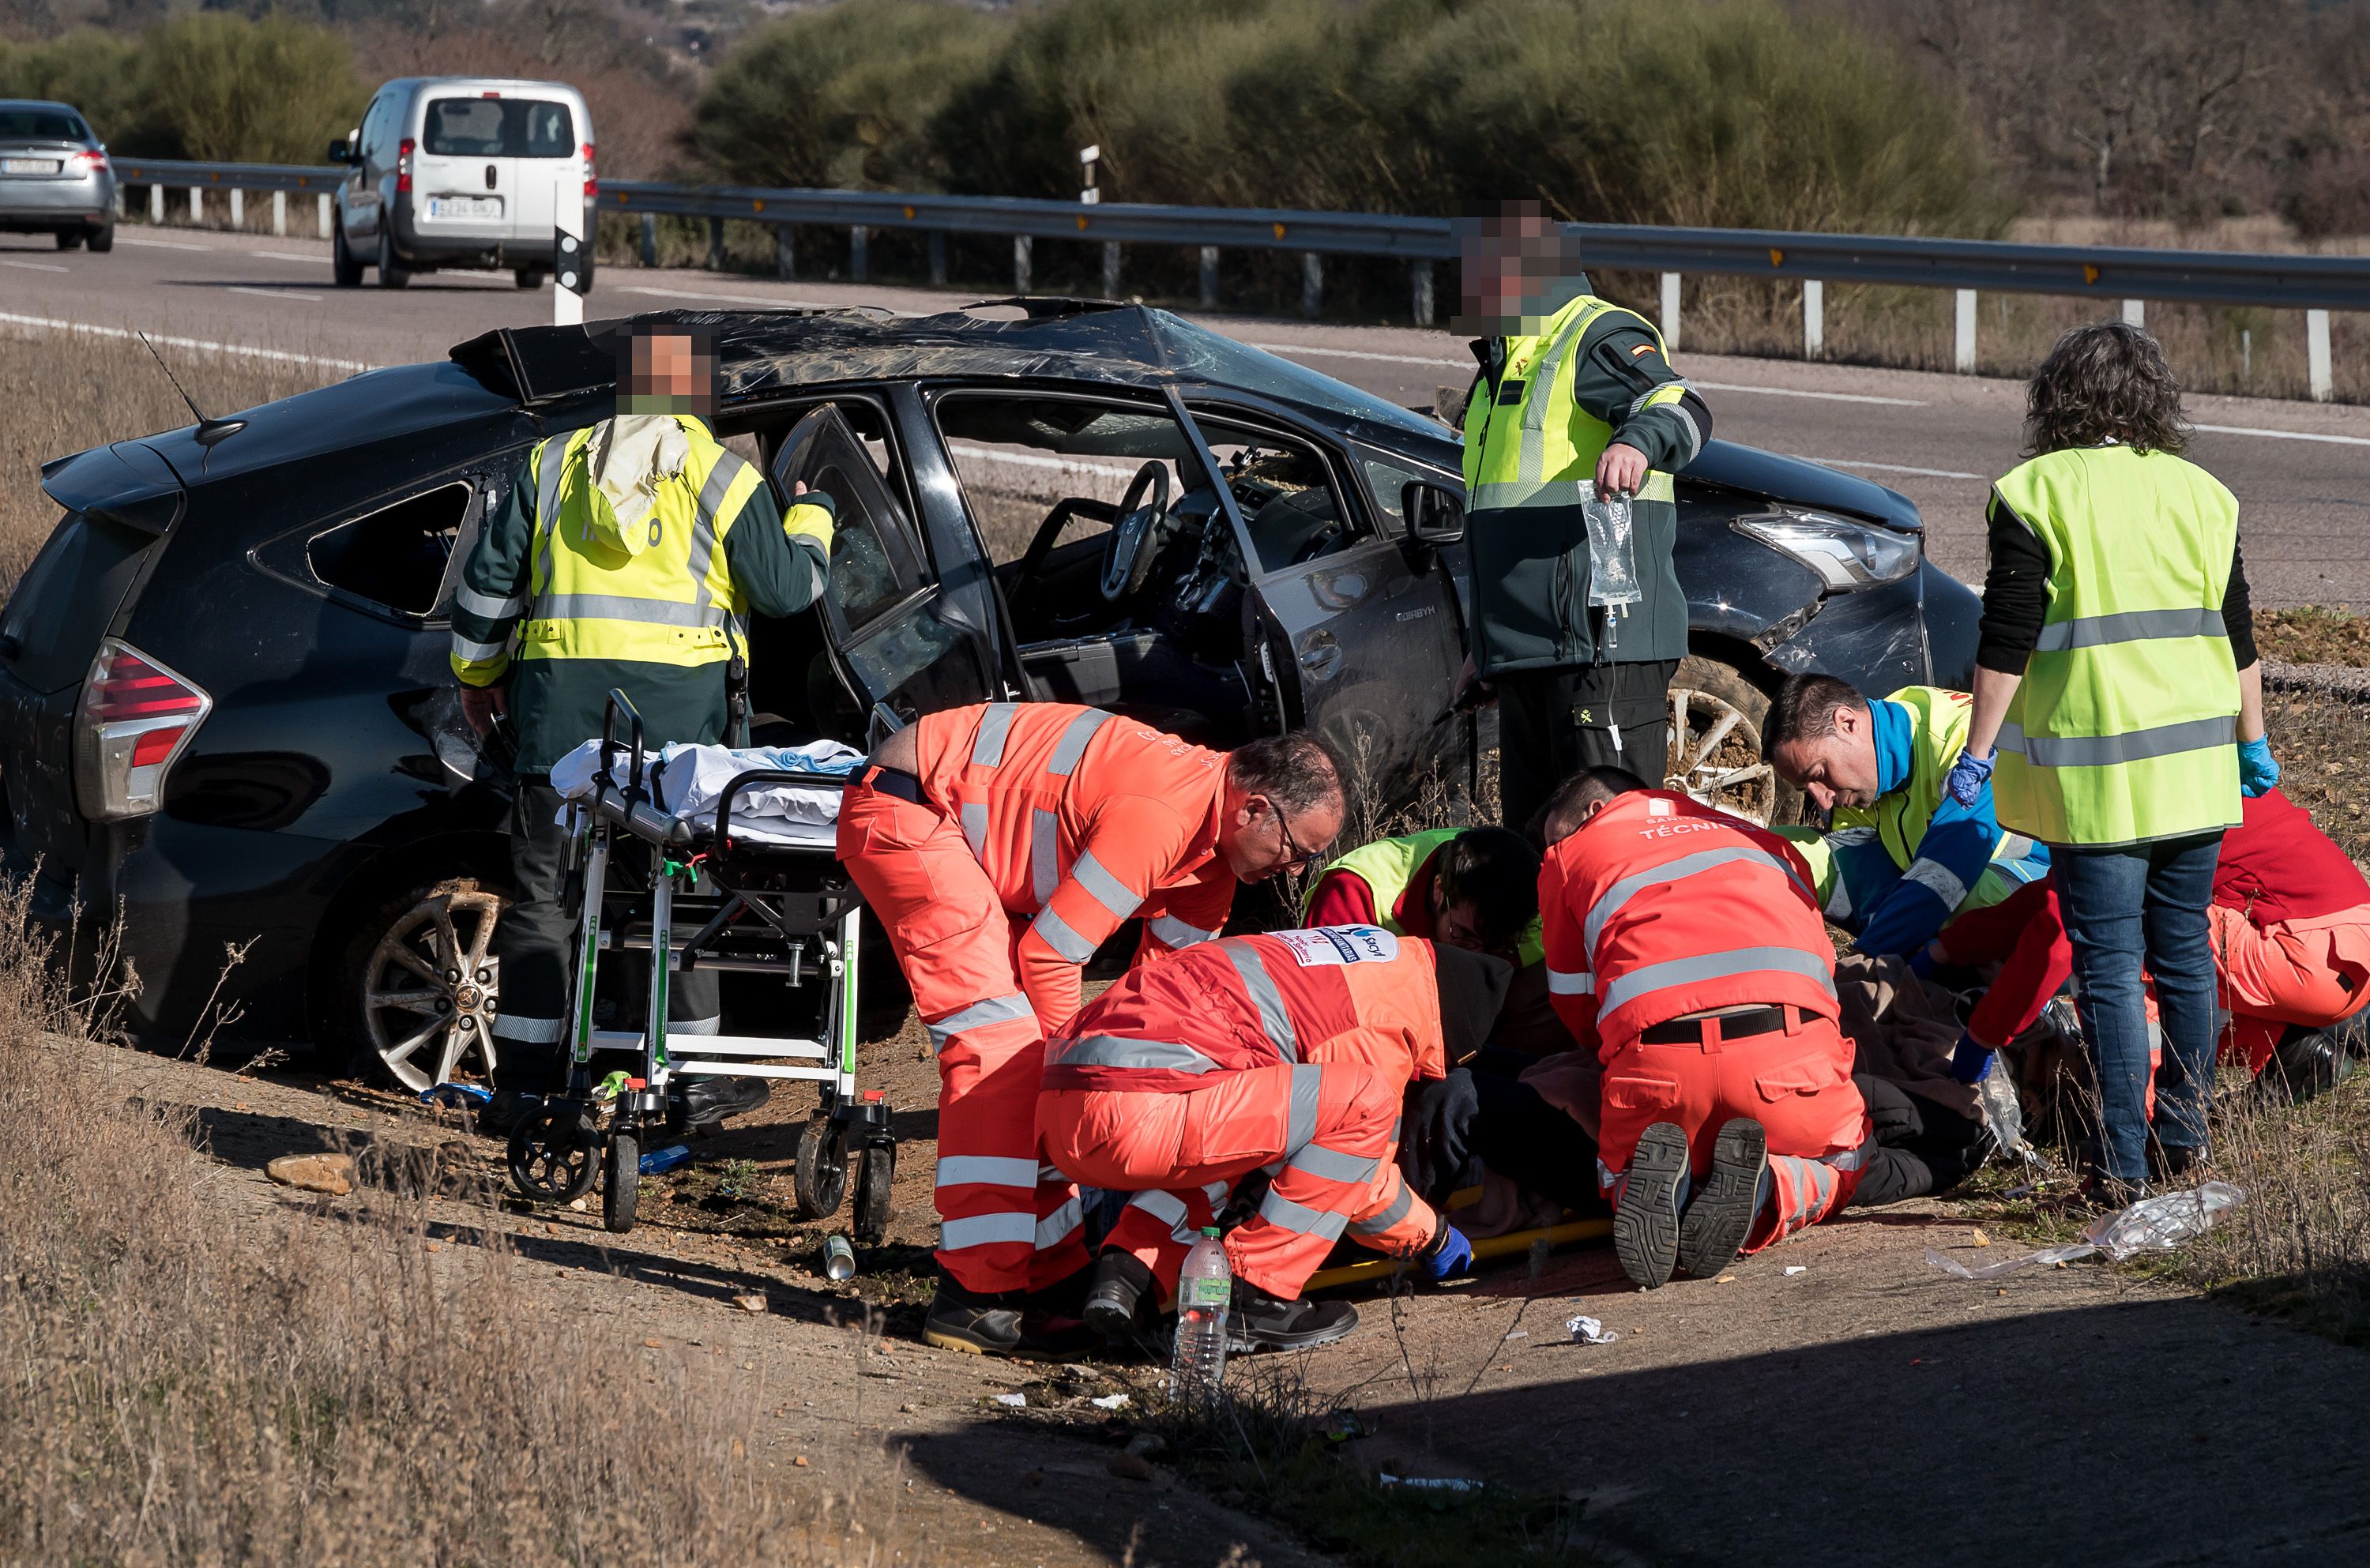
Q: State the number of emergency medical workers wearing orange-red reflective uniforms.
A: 4